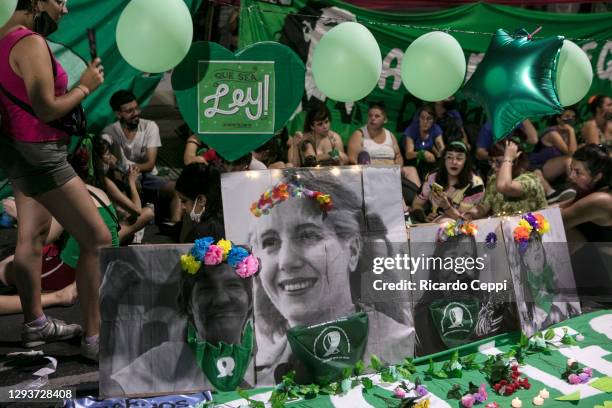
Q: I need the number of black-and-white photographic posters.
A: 4